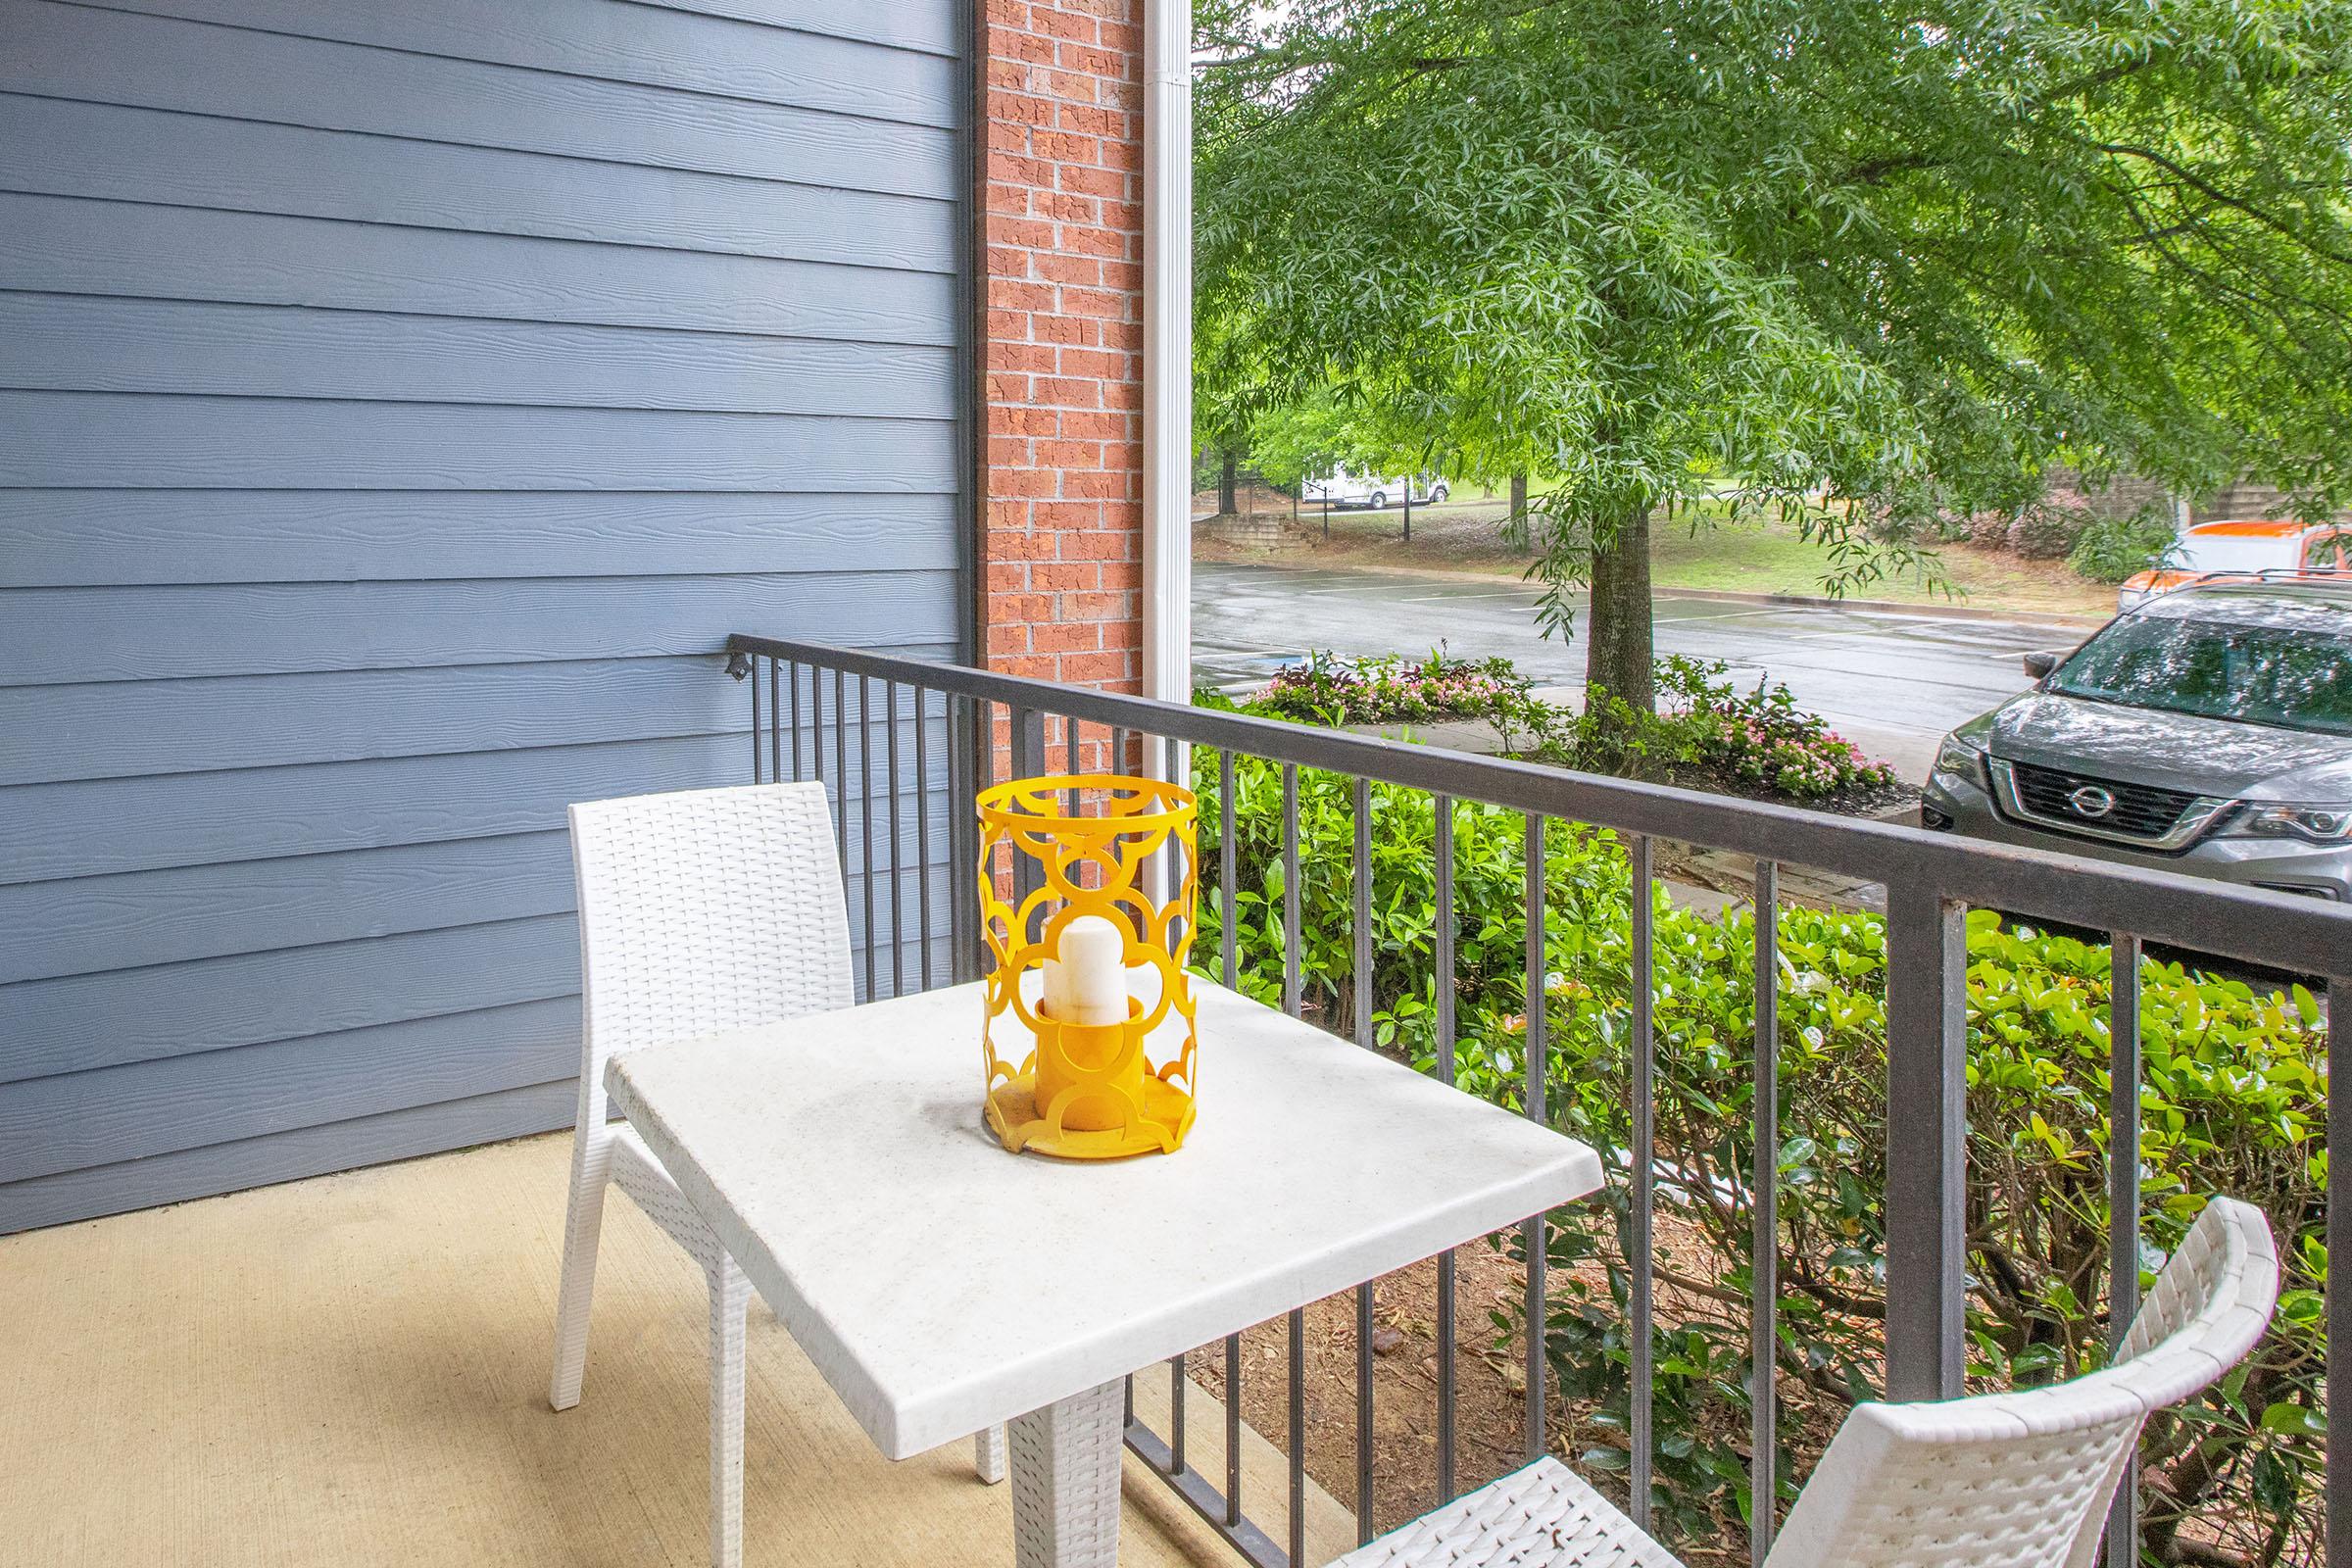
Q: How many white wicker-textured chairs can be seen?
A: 2